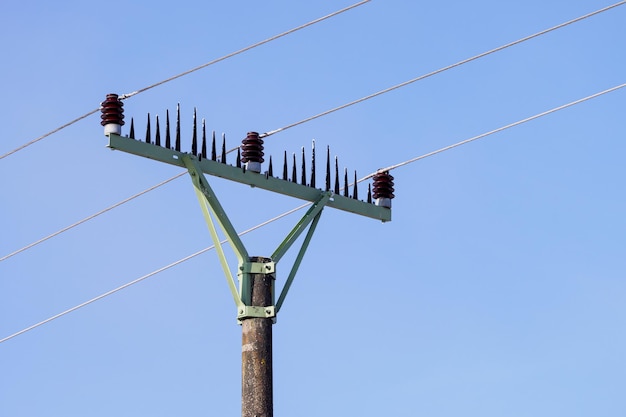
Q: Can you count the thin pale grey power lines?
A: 3